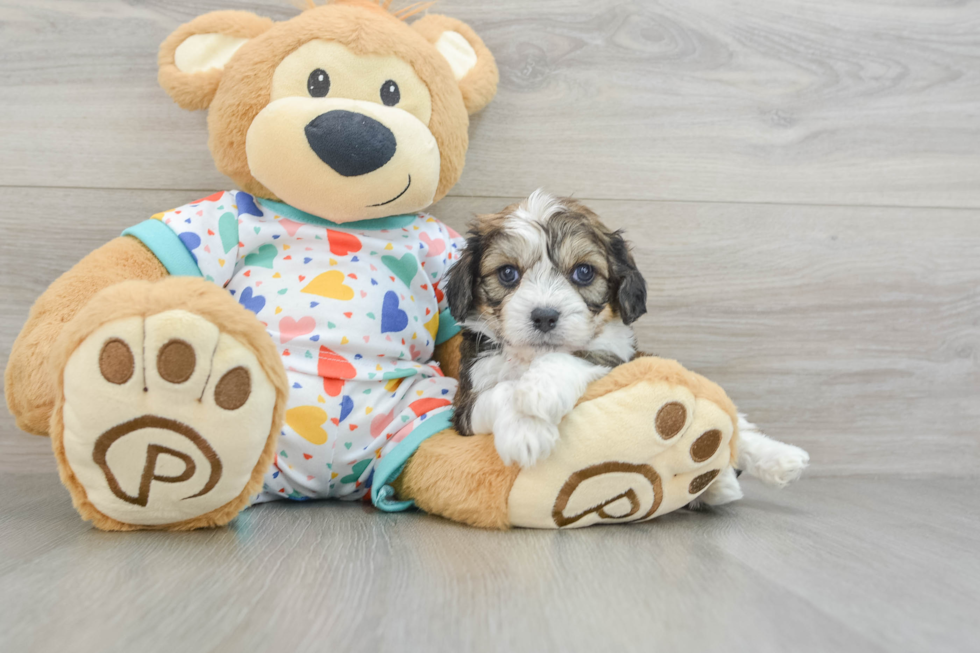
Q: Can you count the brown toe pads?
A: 6